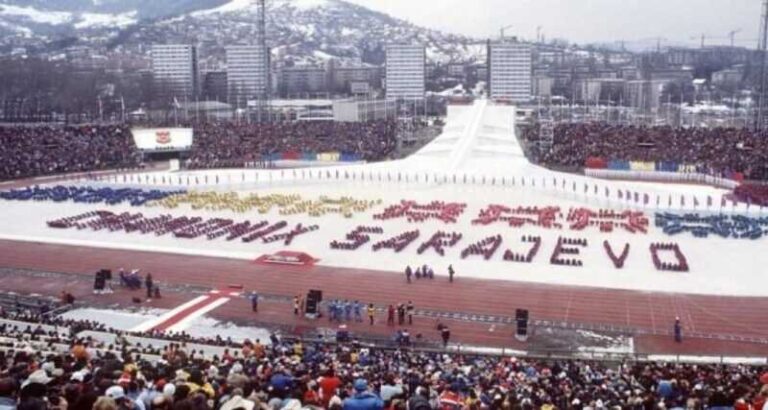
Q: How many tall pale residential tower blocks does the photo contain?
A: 4